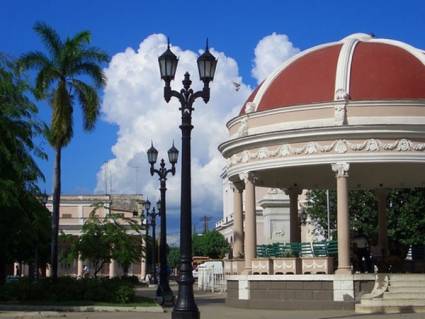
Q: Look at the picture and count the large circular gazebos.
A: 1